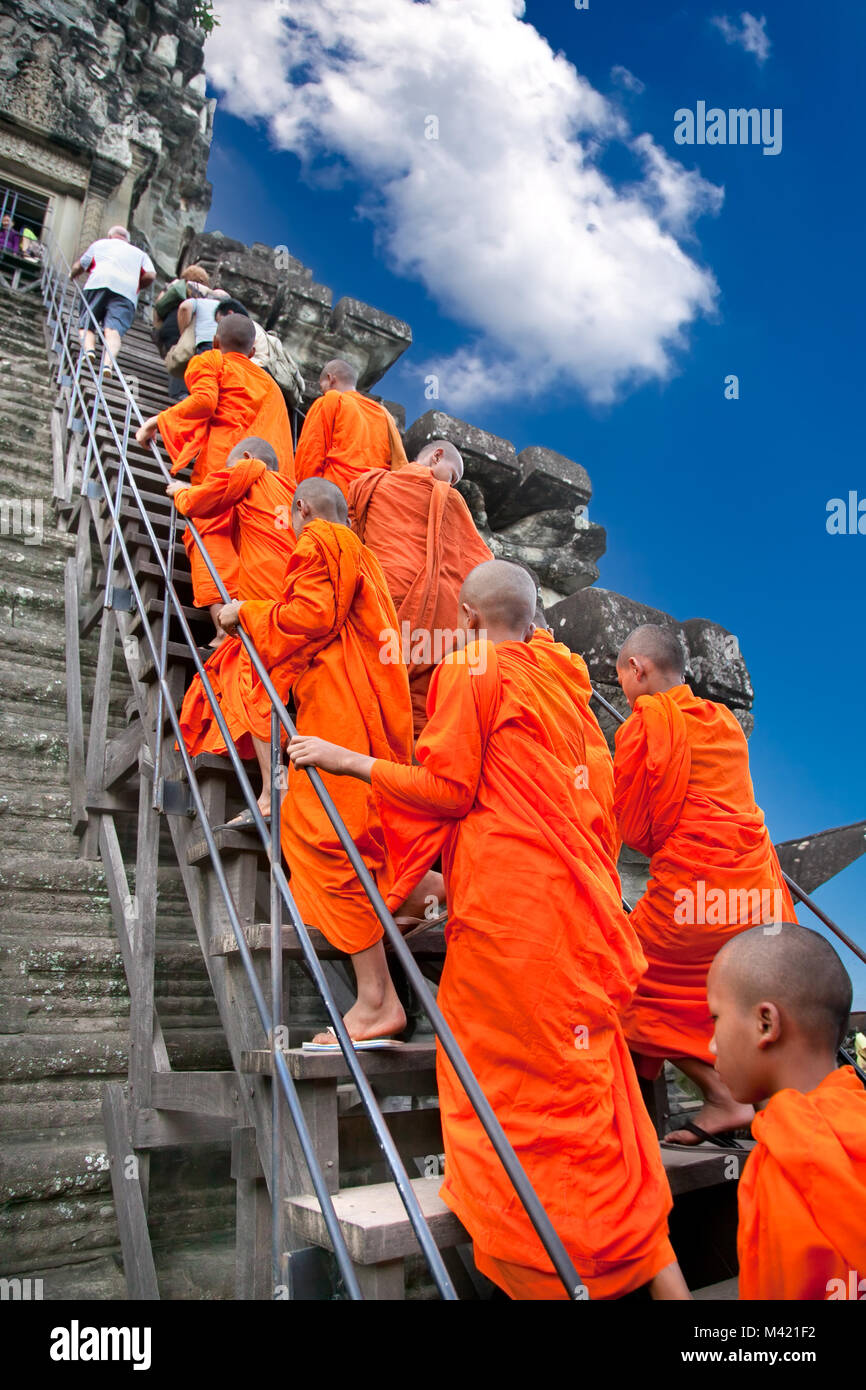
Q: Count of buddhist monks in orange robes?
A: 9